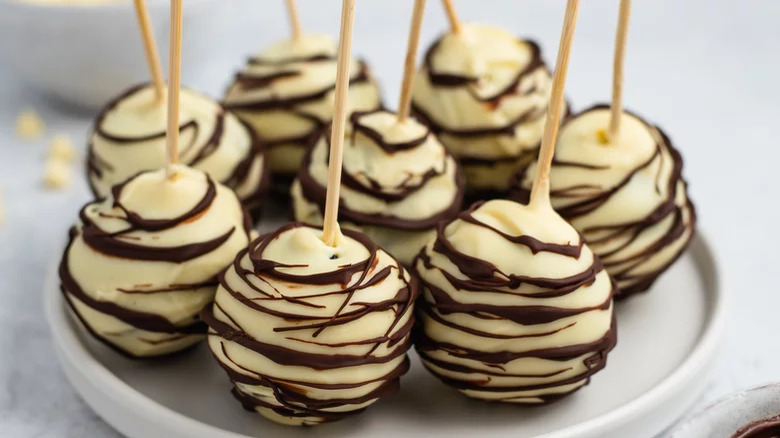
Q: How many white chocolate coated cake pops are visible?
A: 8